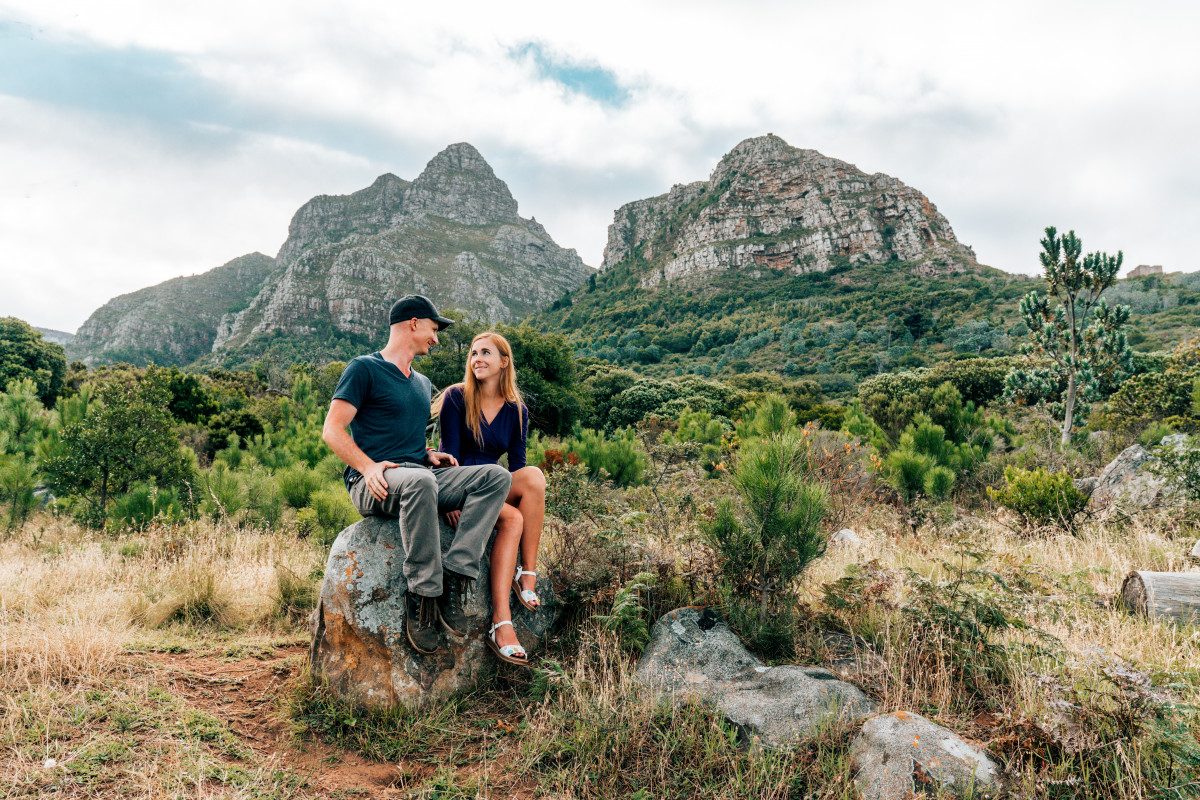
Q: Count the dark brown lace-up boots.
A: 2